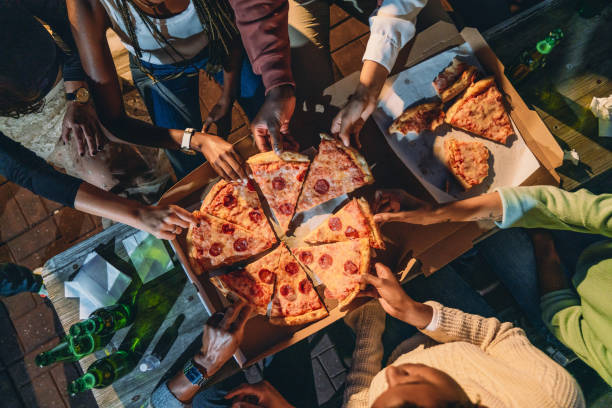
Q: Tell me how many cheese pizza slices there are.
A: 4